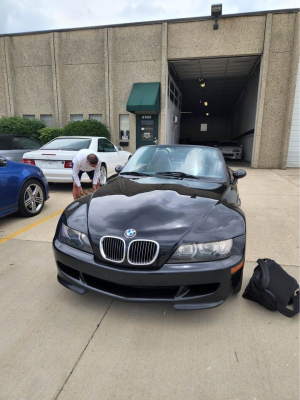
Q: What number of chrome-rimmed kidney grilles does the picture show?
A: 2